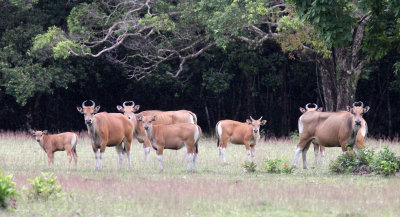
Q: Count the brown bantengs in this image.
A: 7